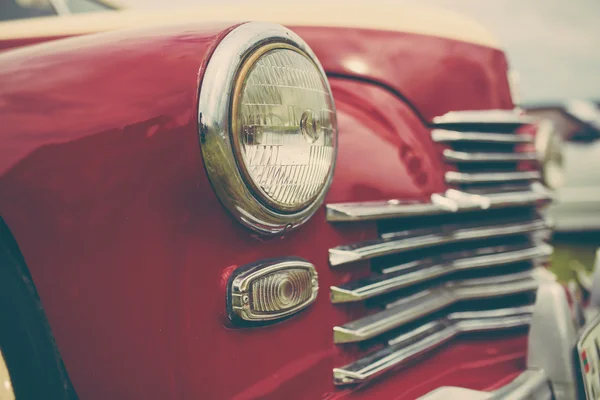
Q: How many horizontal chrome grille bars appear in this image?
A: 9